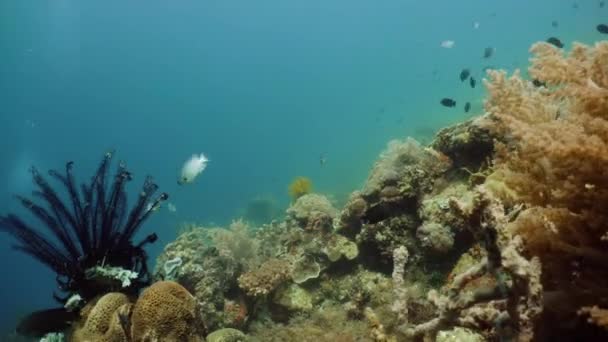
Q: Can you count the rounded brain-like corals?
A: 2